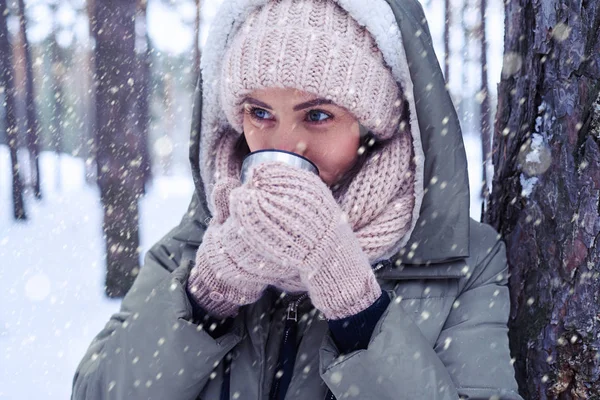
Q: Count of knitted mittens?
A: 2